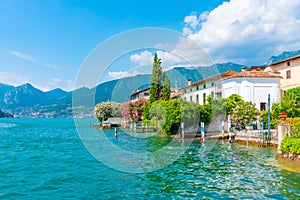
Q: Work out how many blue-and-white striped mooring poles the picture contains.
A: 4